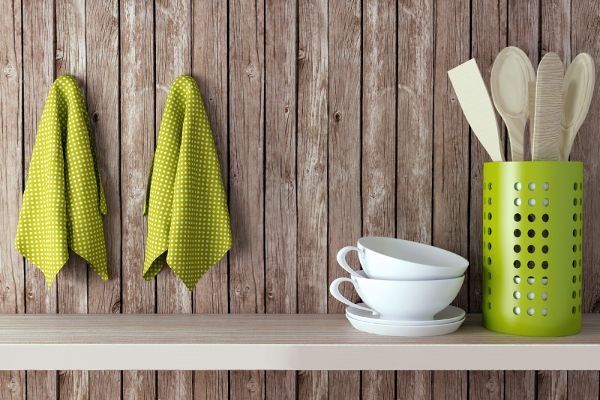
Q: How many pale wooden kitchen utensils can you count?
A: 4